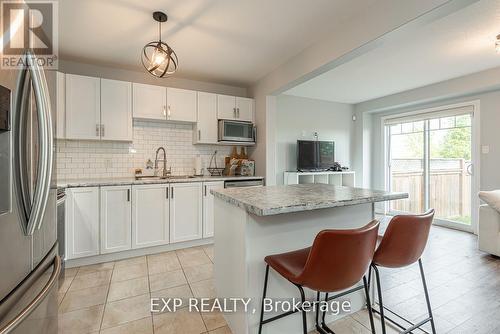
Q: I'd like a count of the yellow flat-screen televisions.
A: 0